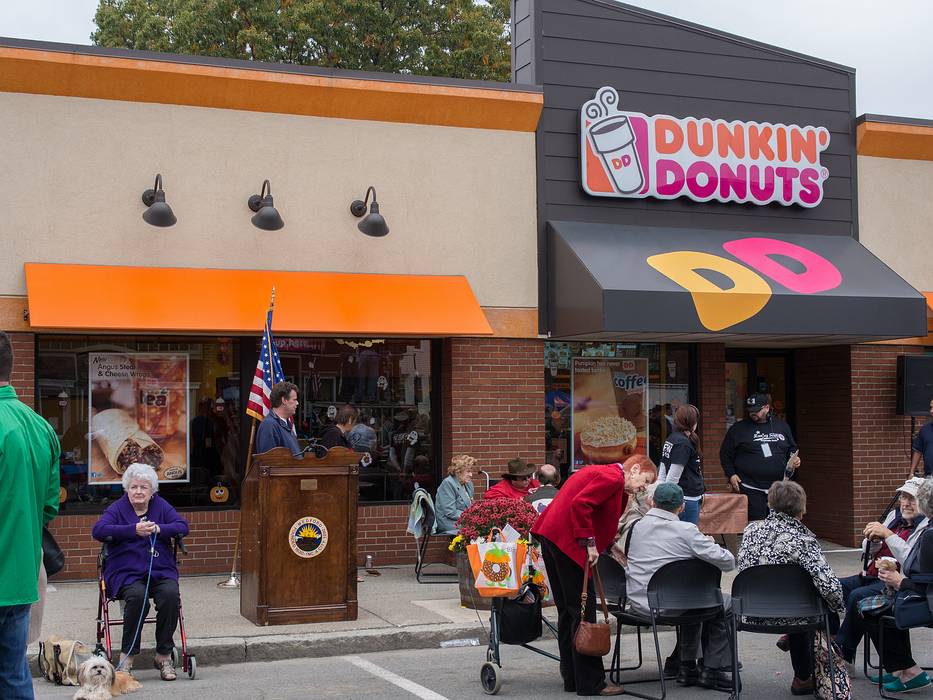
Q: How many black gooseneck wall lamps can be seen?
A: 3